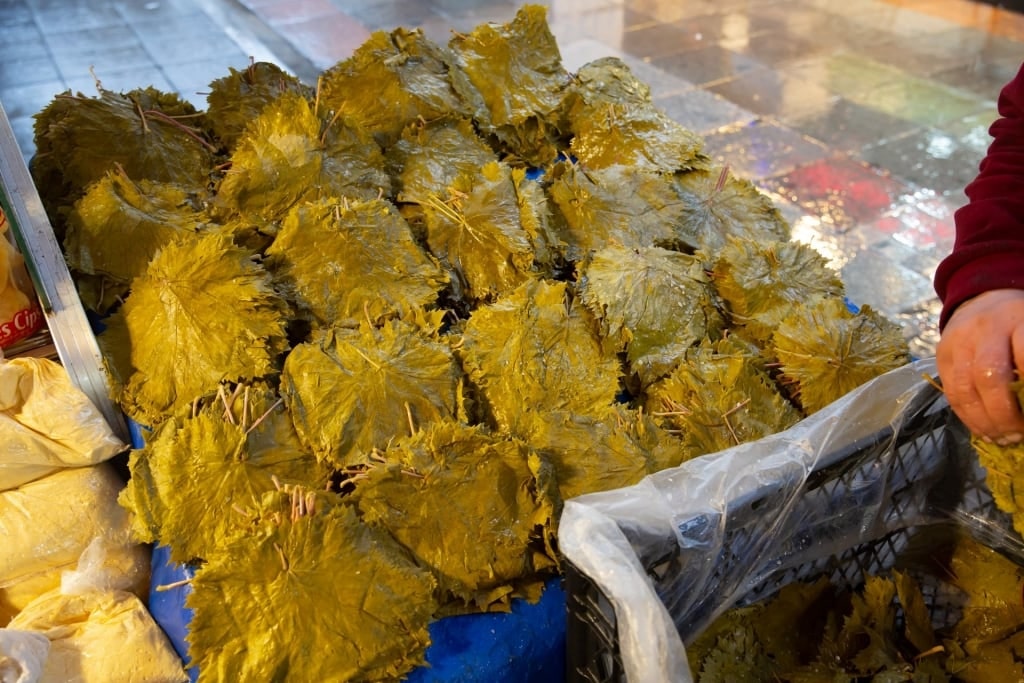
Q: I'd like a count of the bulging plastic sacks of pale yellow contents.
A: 3